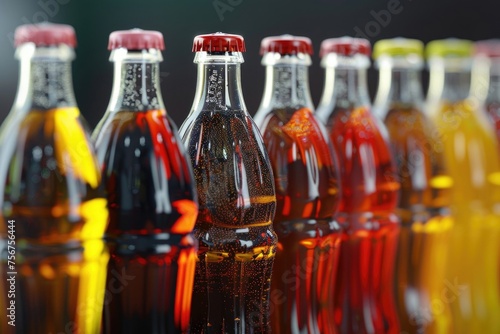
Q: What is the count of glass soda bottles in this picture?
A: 8